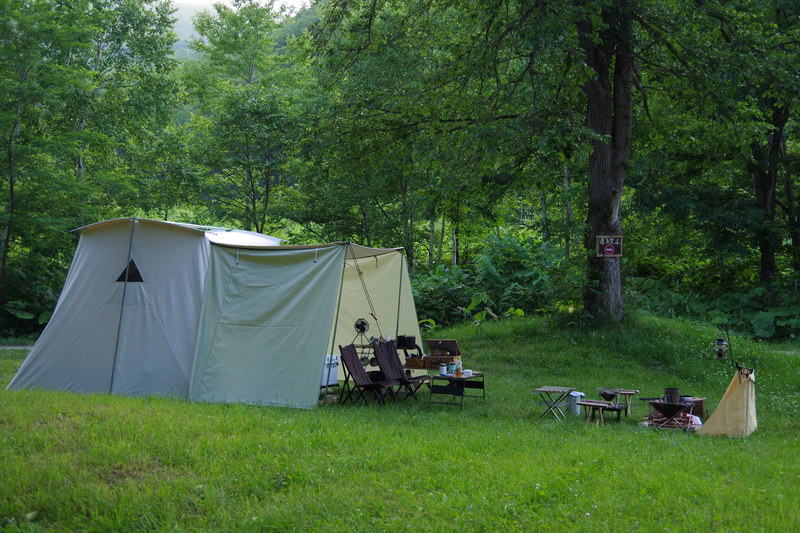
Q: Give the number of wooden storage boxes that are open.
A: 1